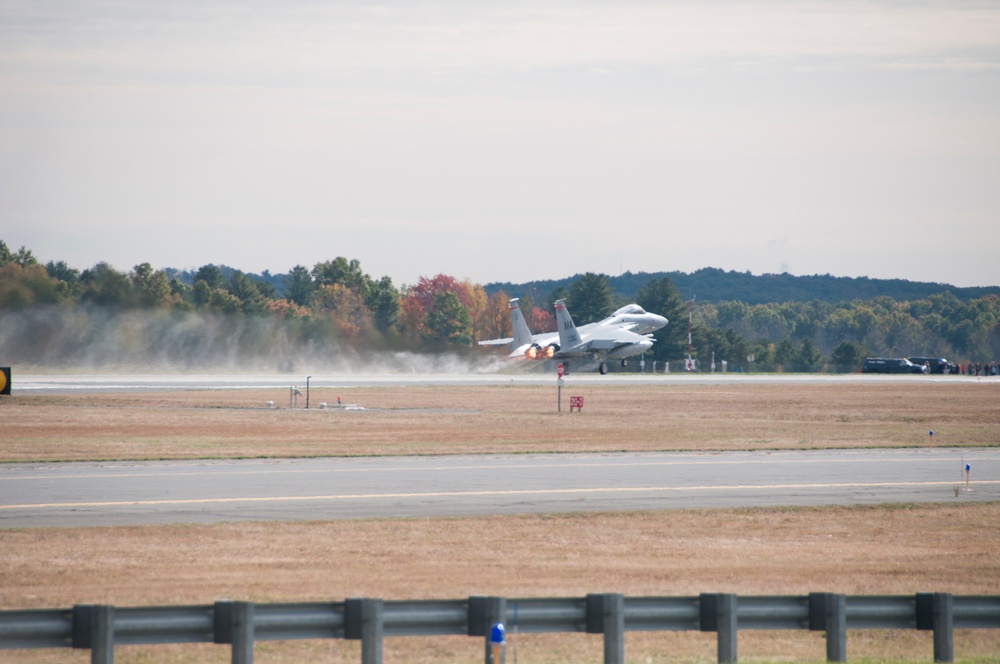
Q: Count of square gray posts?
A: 8